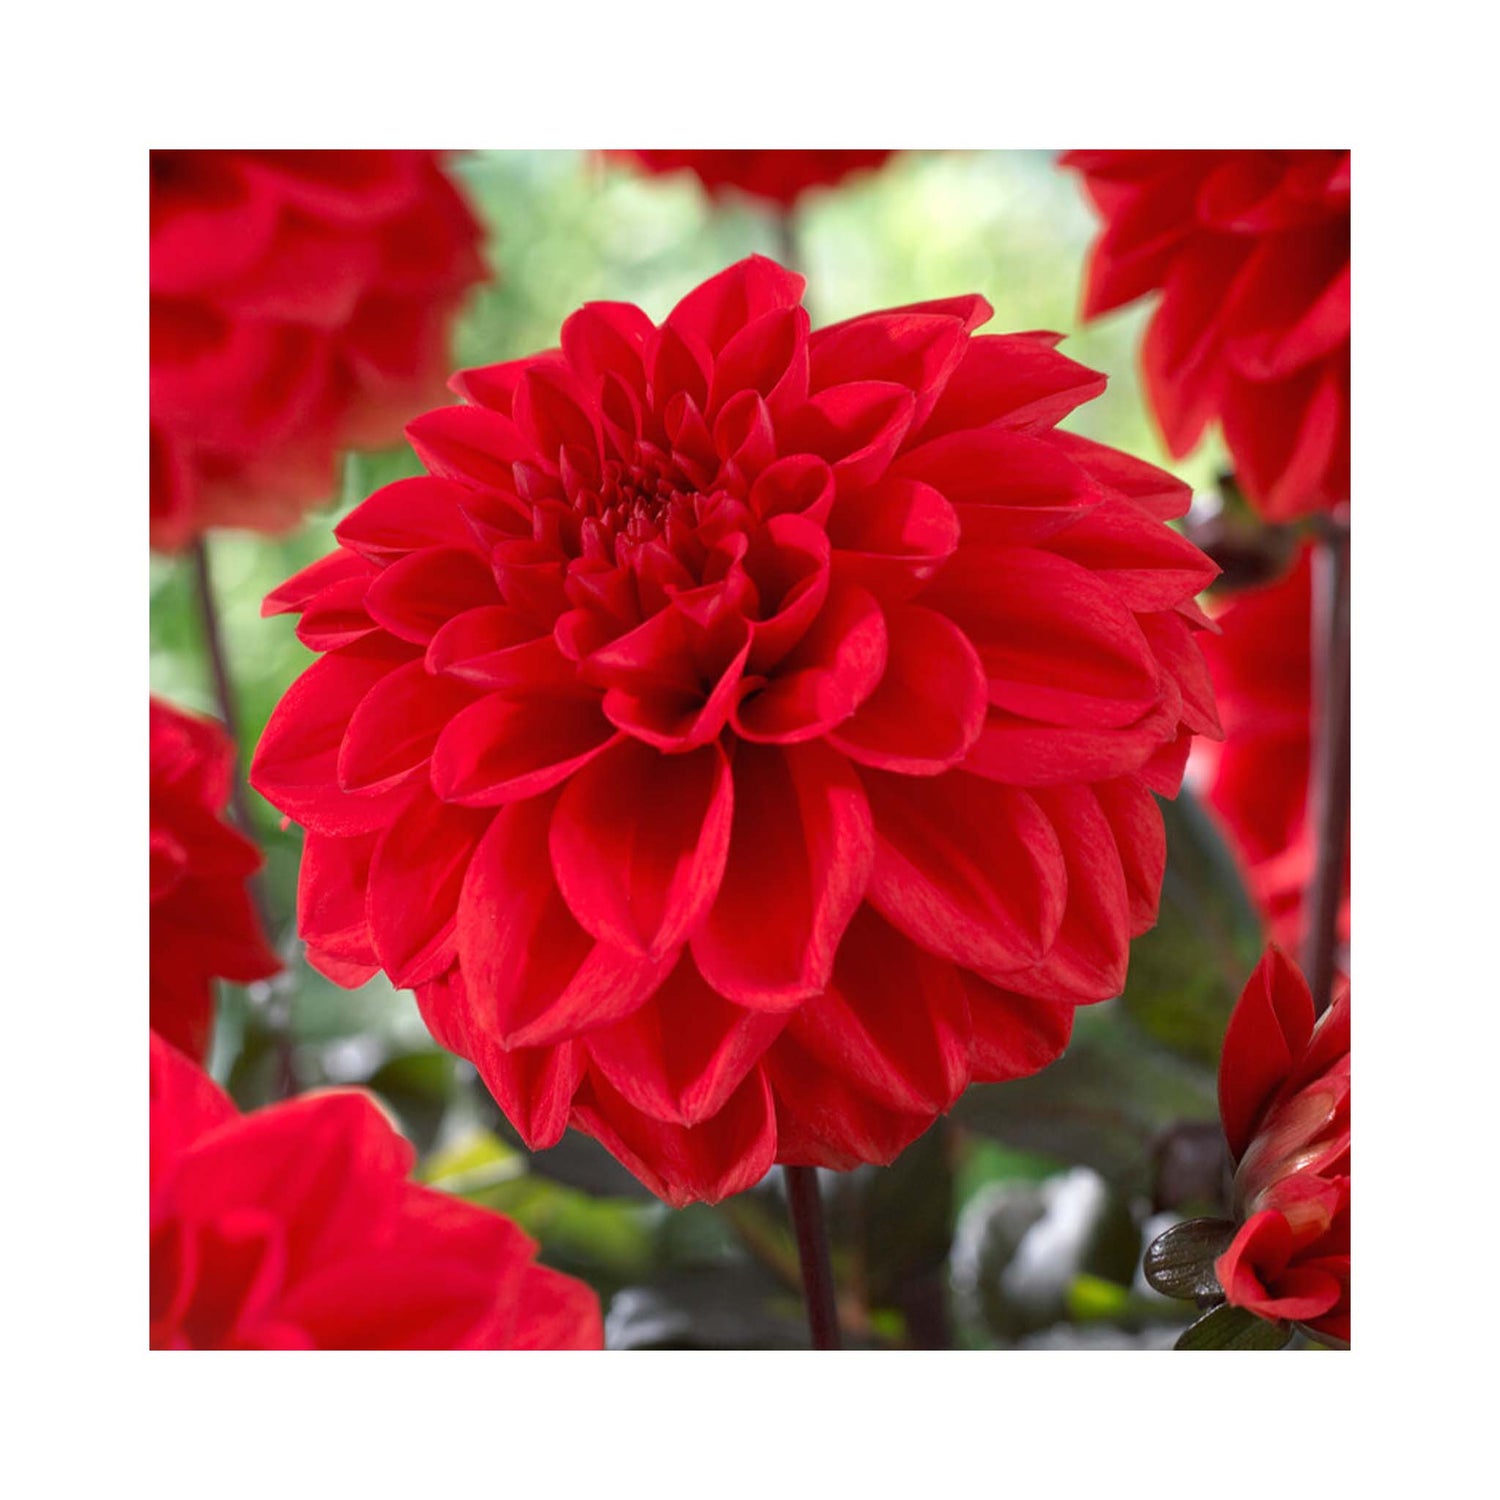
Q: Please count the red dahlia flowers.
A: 8